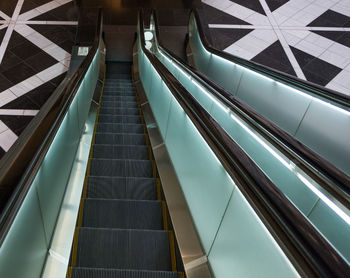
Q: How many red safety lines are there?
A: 0